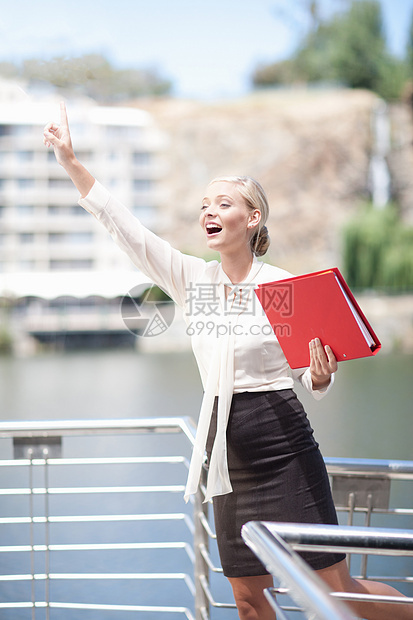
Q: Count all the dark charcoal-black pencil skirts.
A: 1